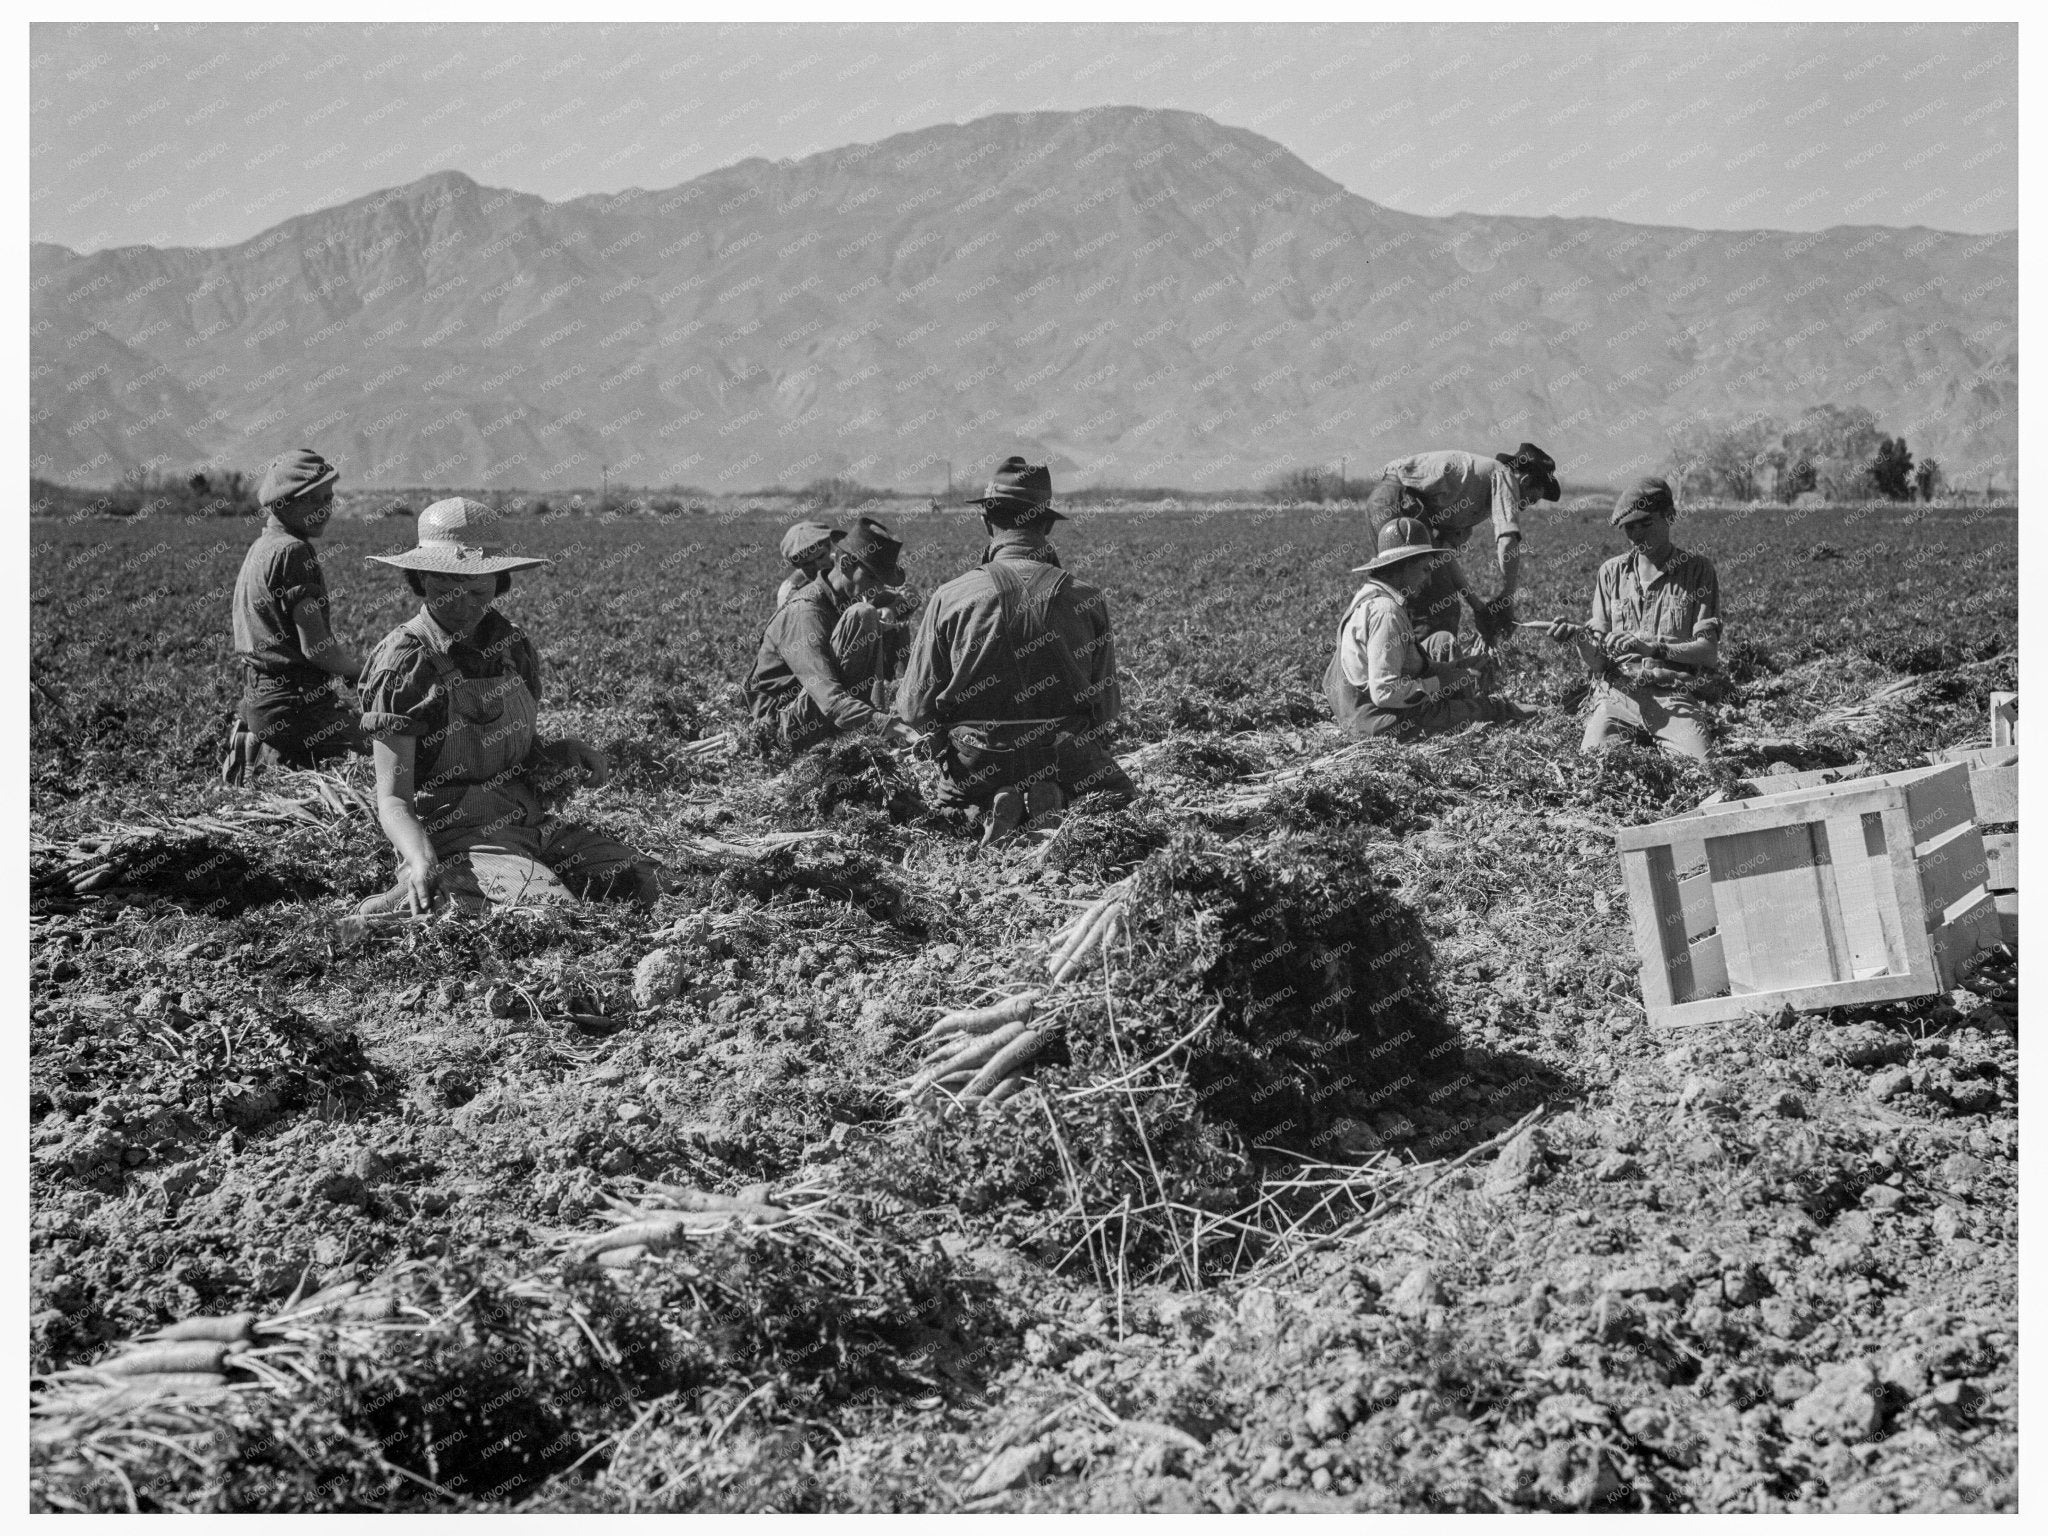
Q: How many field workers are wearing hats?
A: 8